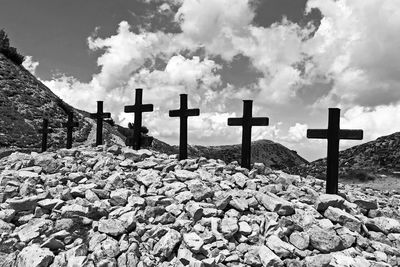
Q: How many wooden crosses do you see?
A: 7